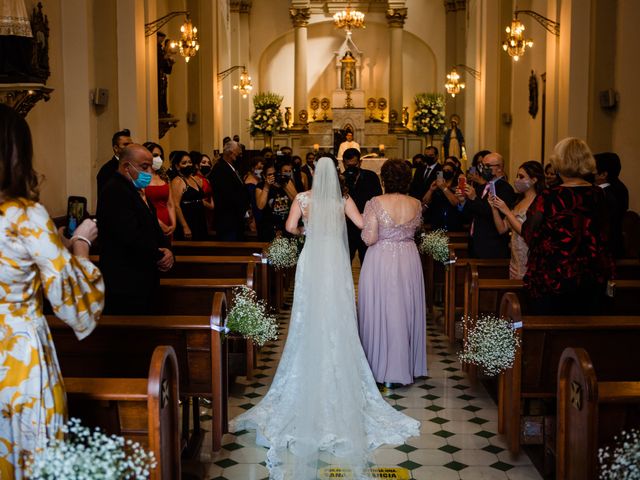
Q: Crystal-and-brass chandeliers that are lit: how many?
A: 5